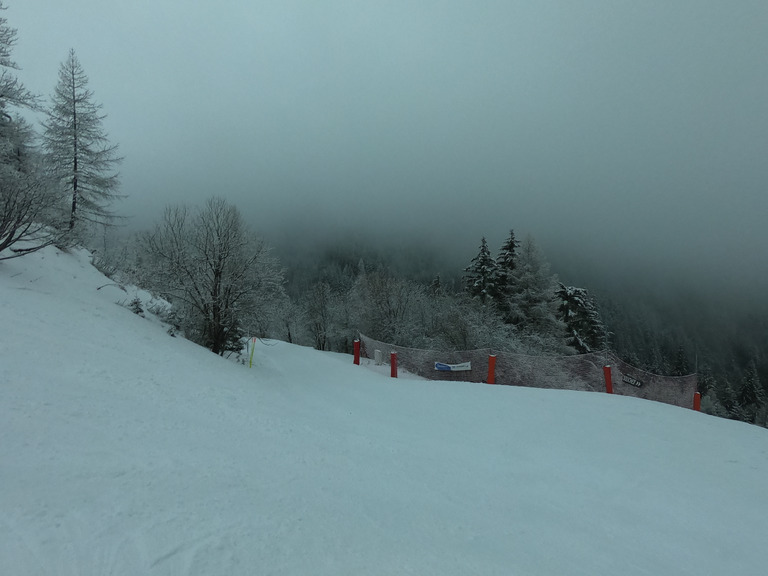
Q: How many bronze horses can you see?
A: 0